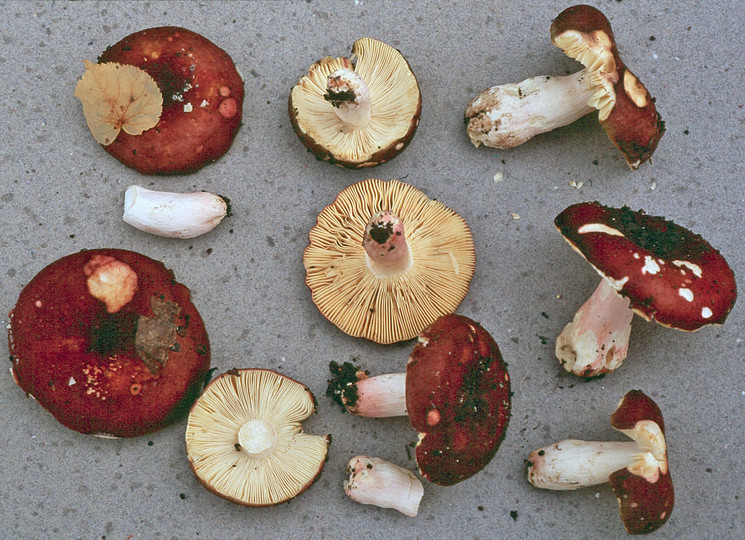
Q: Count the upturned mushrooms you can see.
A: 3